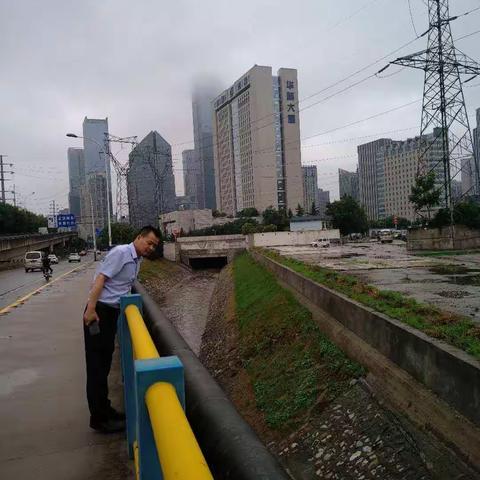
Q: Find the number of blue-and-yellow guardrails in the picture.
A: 1